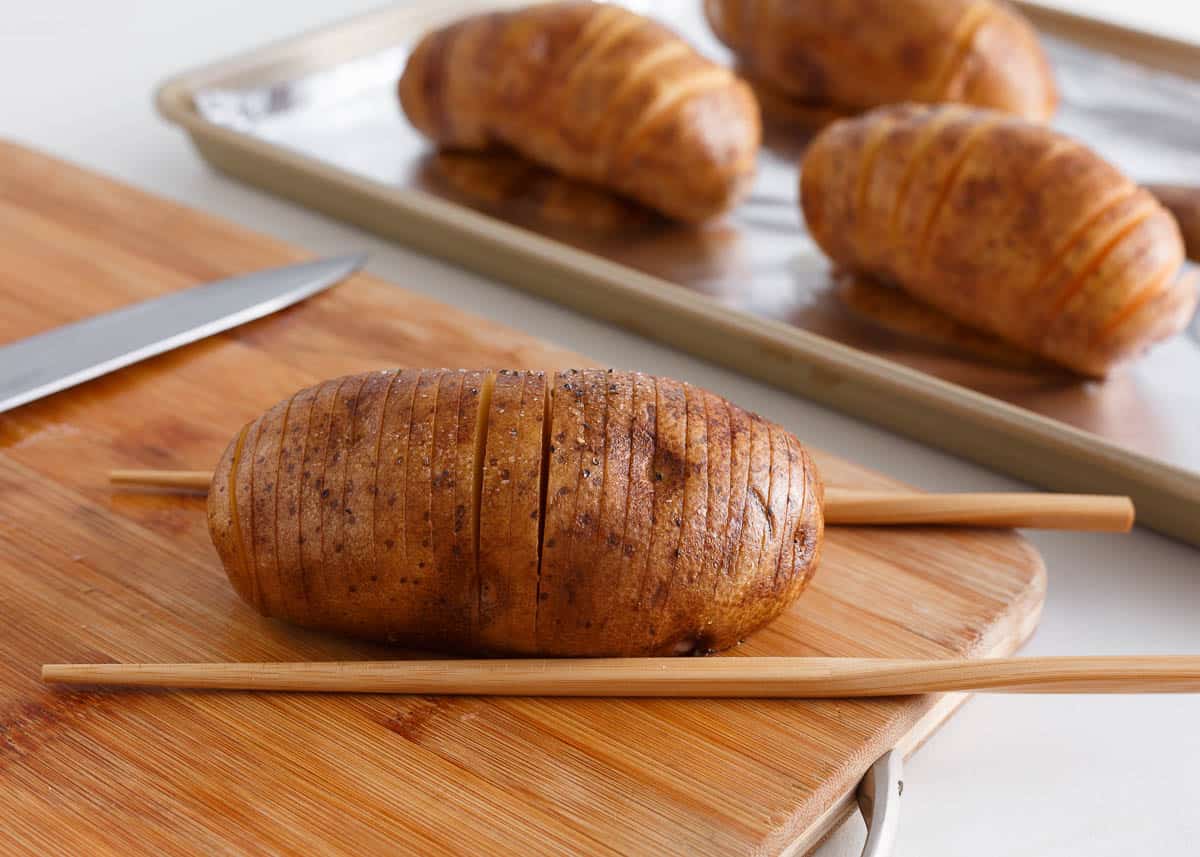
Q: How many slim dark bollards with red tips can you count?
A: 0